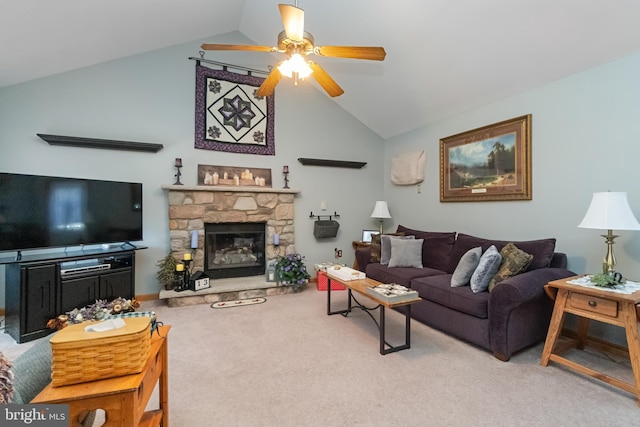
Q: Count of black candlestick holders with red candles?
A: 2